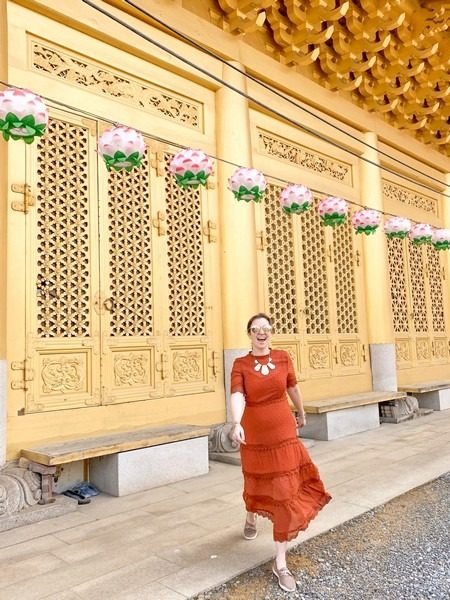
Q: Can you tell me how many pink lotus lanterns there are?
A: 10